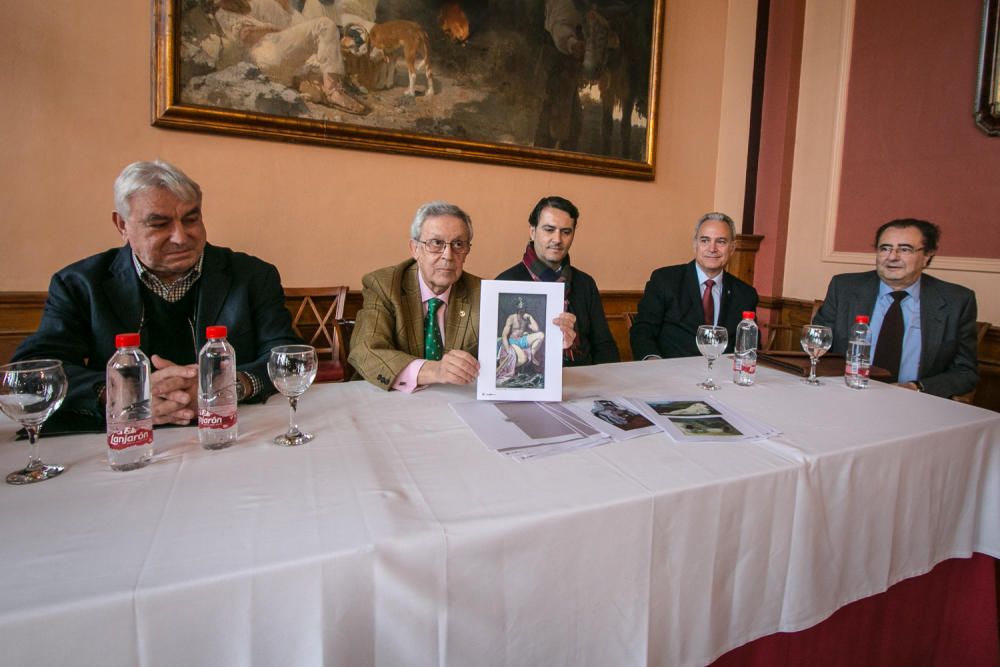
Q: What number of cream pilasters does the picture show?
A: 1